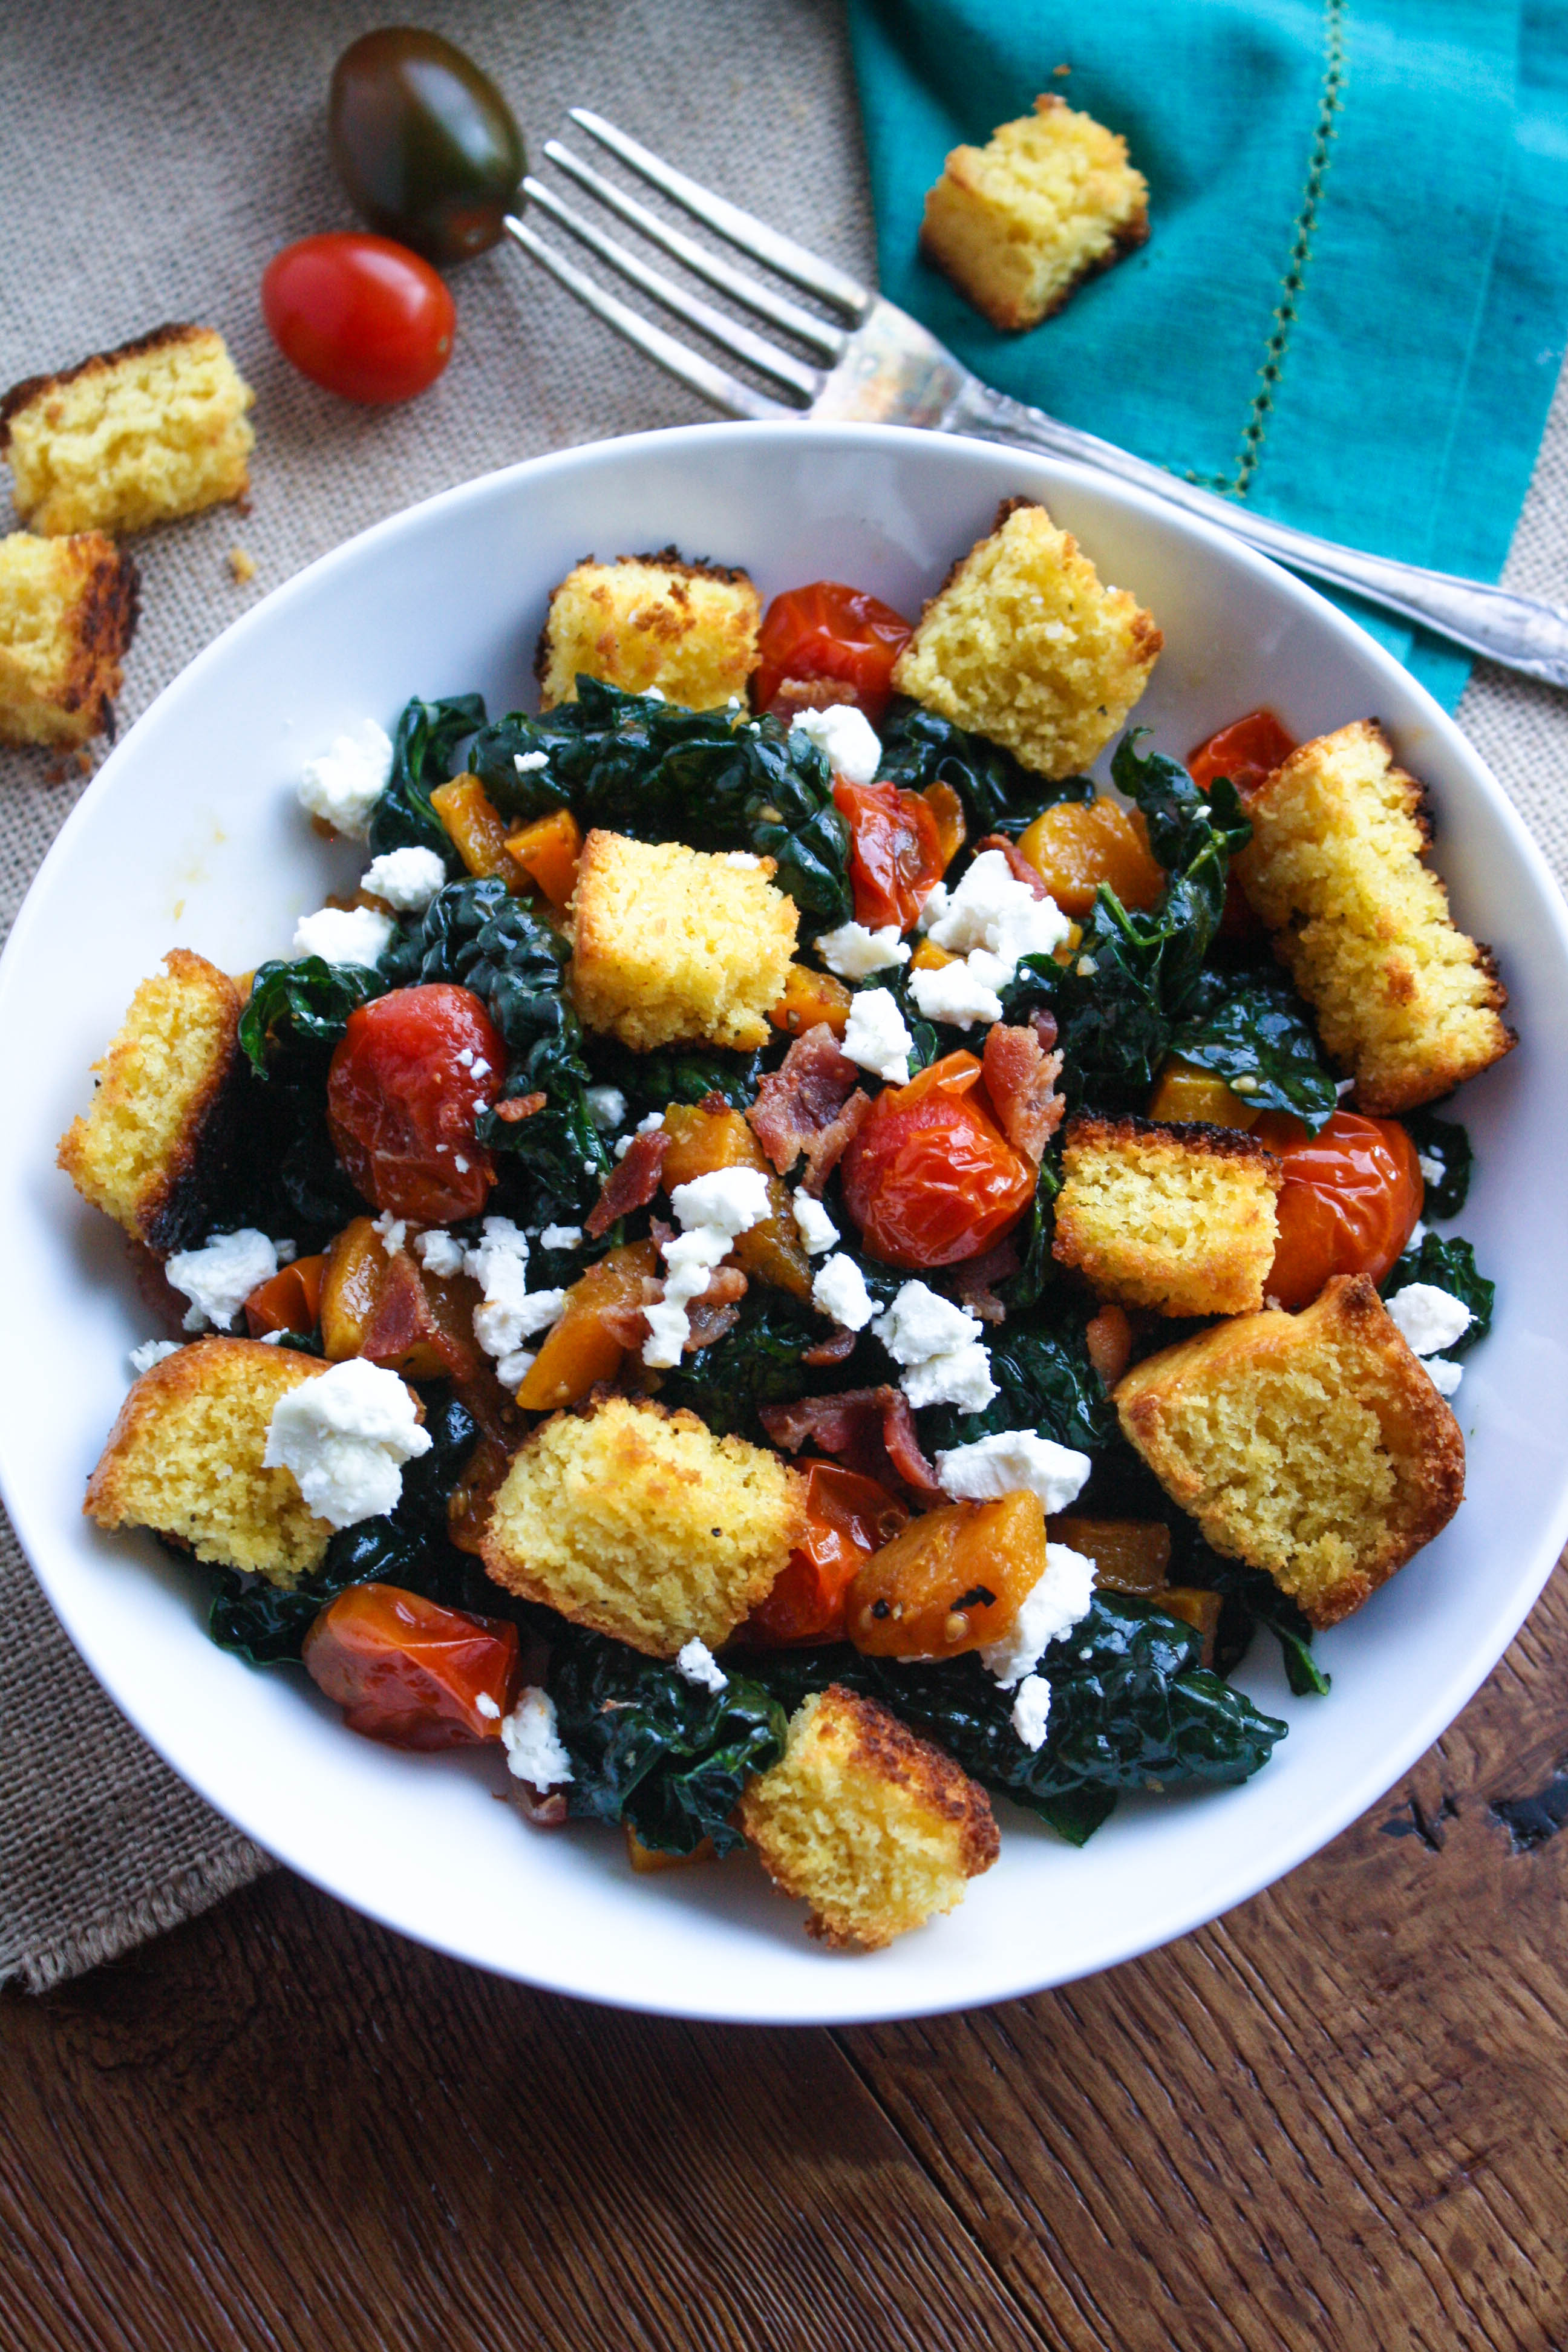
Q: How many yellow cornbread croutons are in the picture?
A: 13